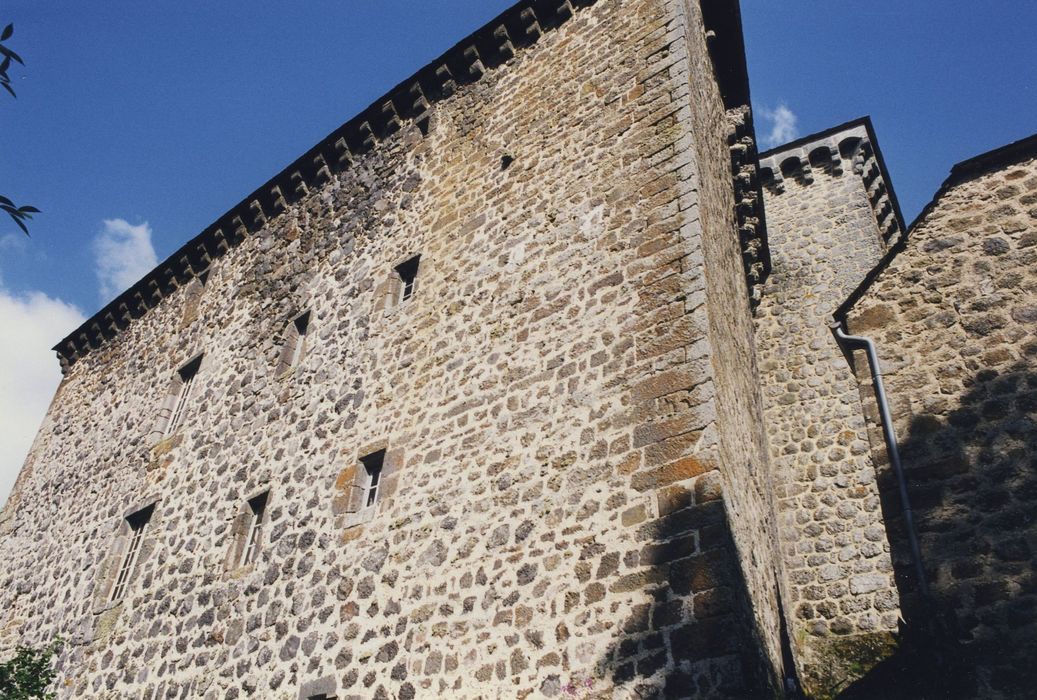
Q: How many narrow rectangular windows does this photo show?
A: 6